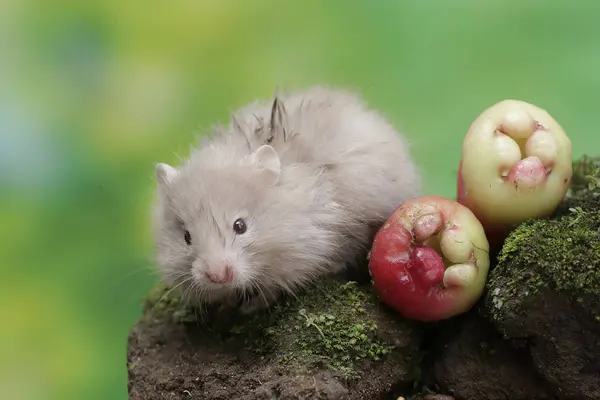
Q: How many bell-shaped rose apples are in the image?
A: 2